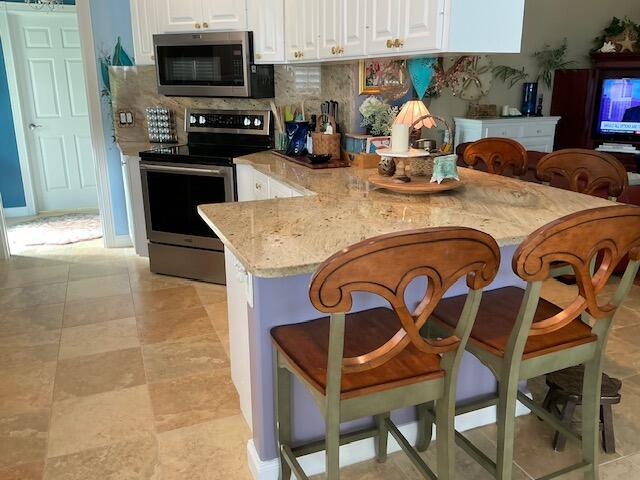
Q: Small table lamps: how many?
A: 1